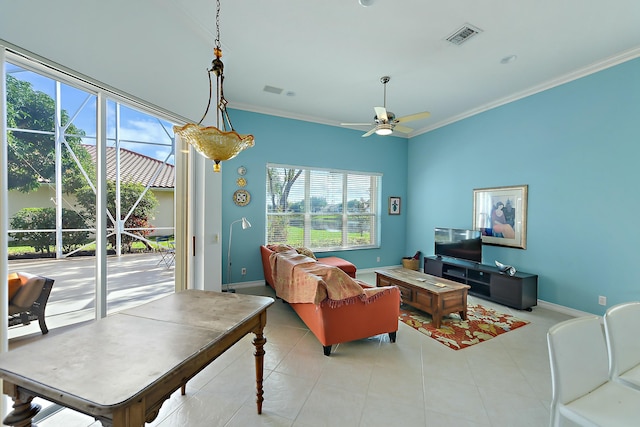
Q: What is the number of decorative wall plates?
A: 3